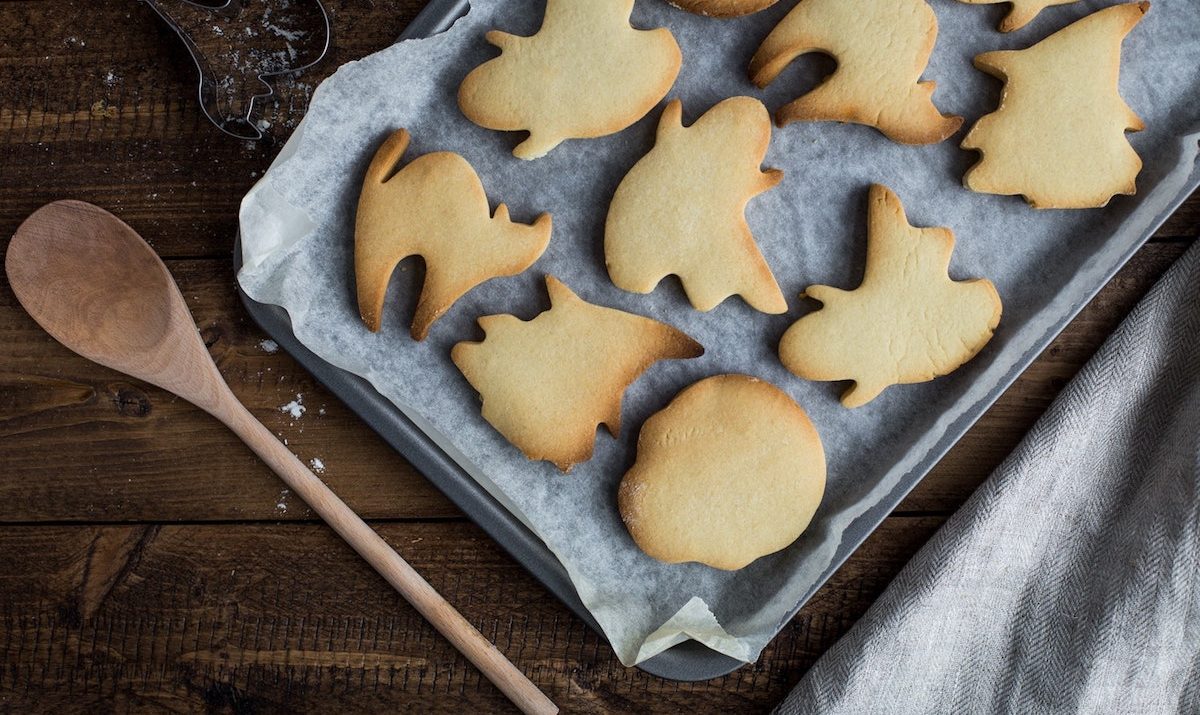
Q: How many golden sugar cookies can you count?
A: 10